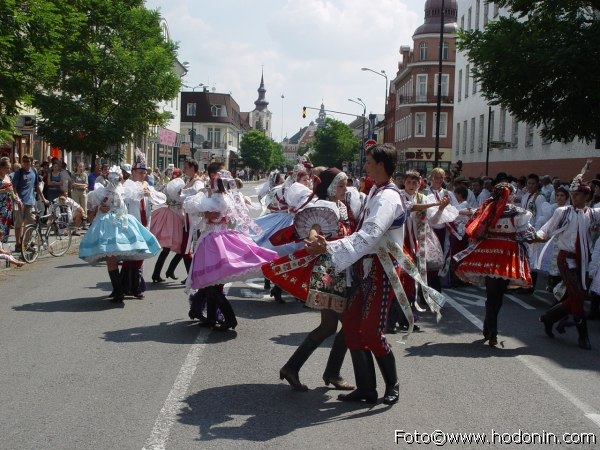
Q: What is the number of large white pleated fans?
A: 1